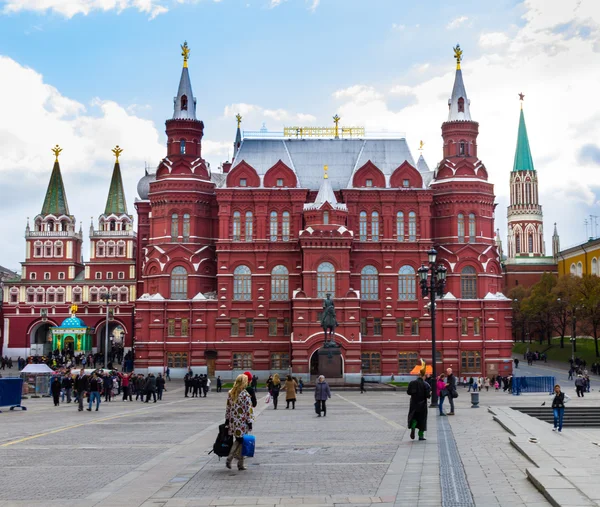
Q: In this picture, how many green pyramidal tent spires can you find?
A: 3